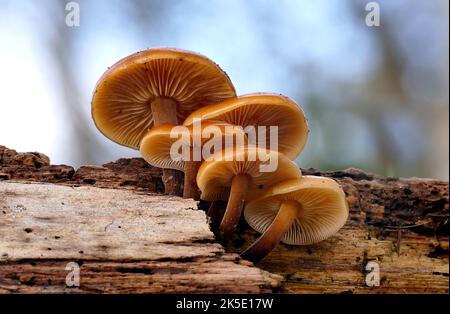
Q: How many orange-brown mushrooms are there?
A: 5